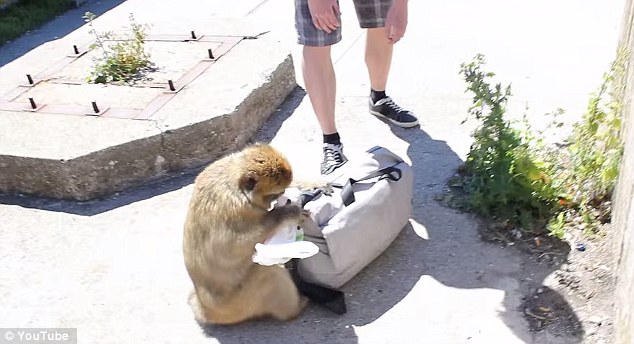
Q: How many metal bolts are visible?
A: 7